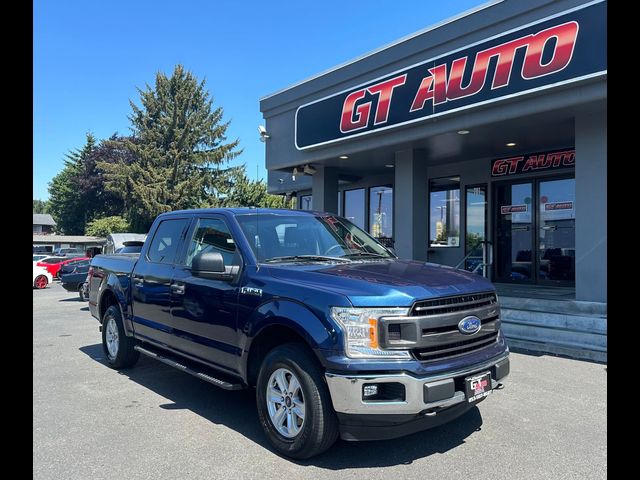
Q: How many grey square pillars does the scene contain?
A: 3